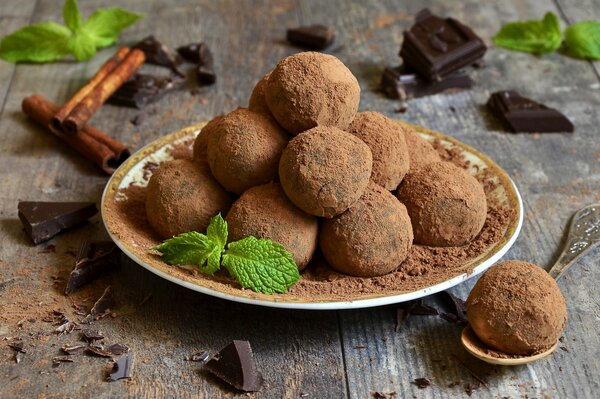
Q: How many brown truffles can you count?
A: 12